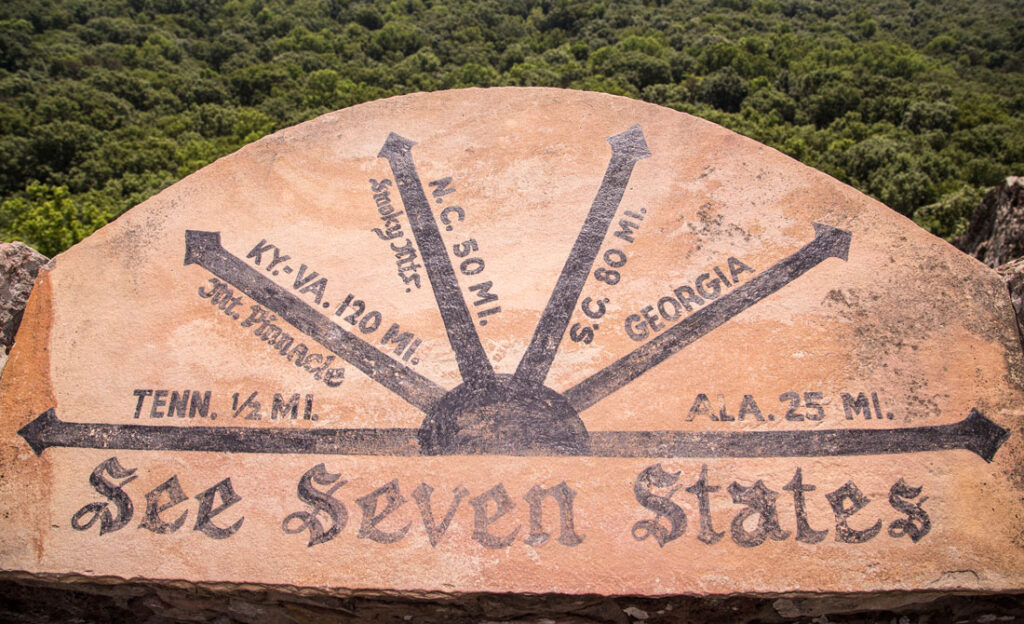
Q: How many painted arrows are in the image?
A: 6